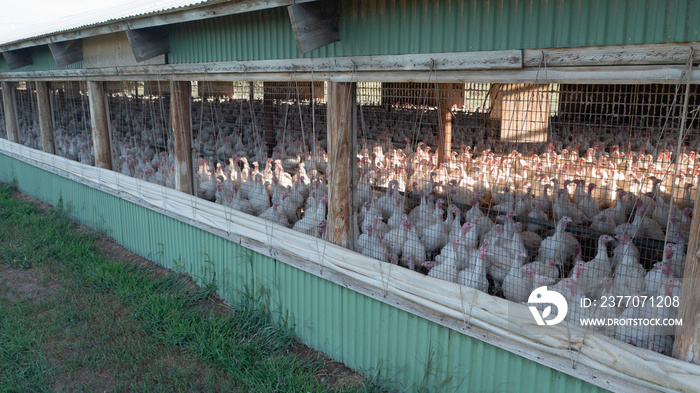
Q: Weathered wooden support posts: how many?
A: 6